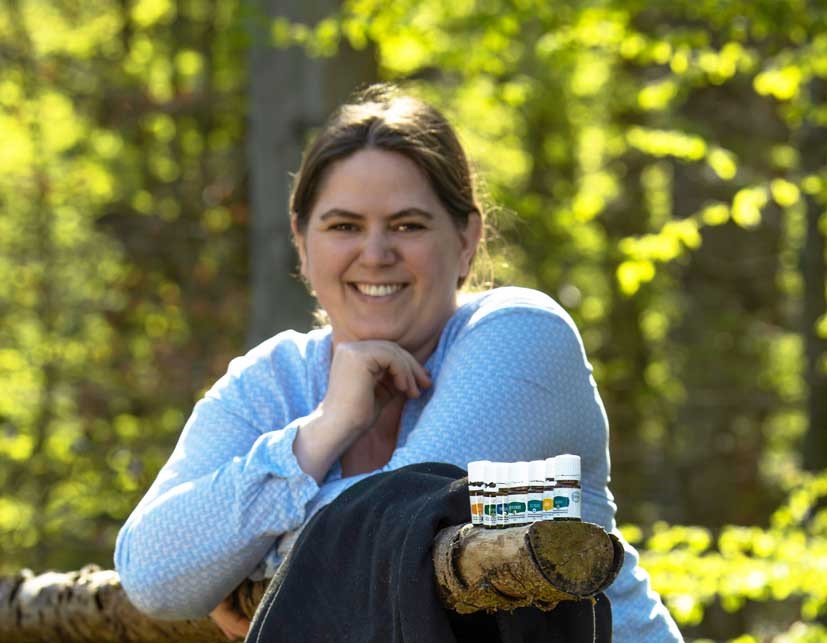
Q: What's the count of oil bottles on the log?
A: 7